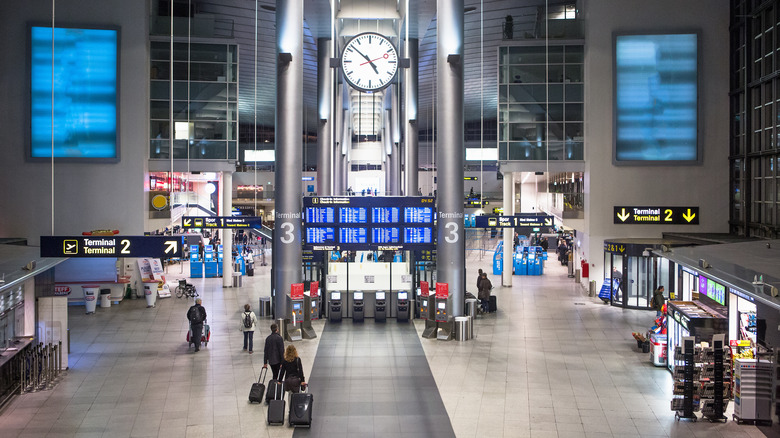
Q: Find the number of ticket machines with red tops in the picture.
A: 4